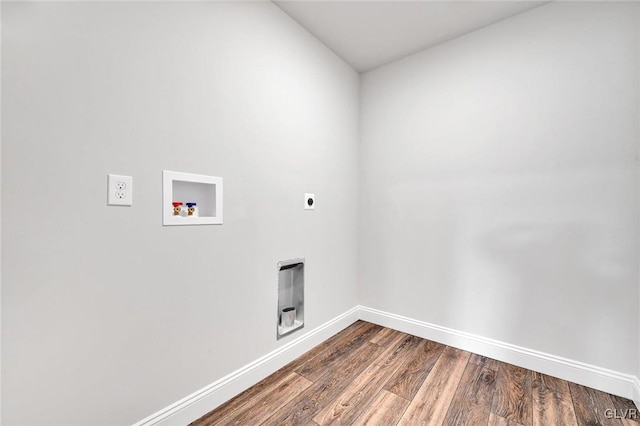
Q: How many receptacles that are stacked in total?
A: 2